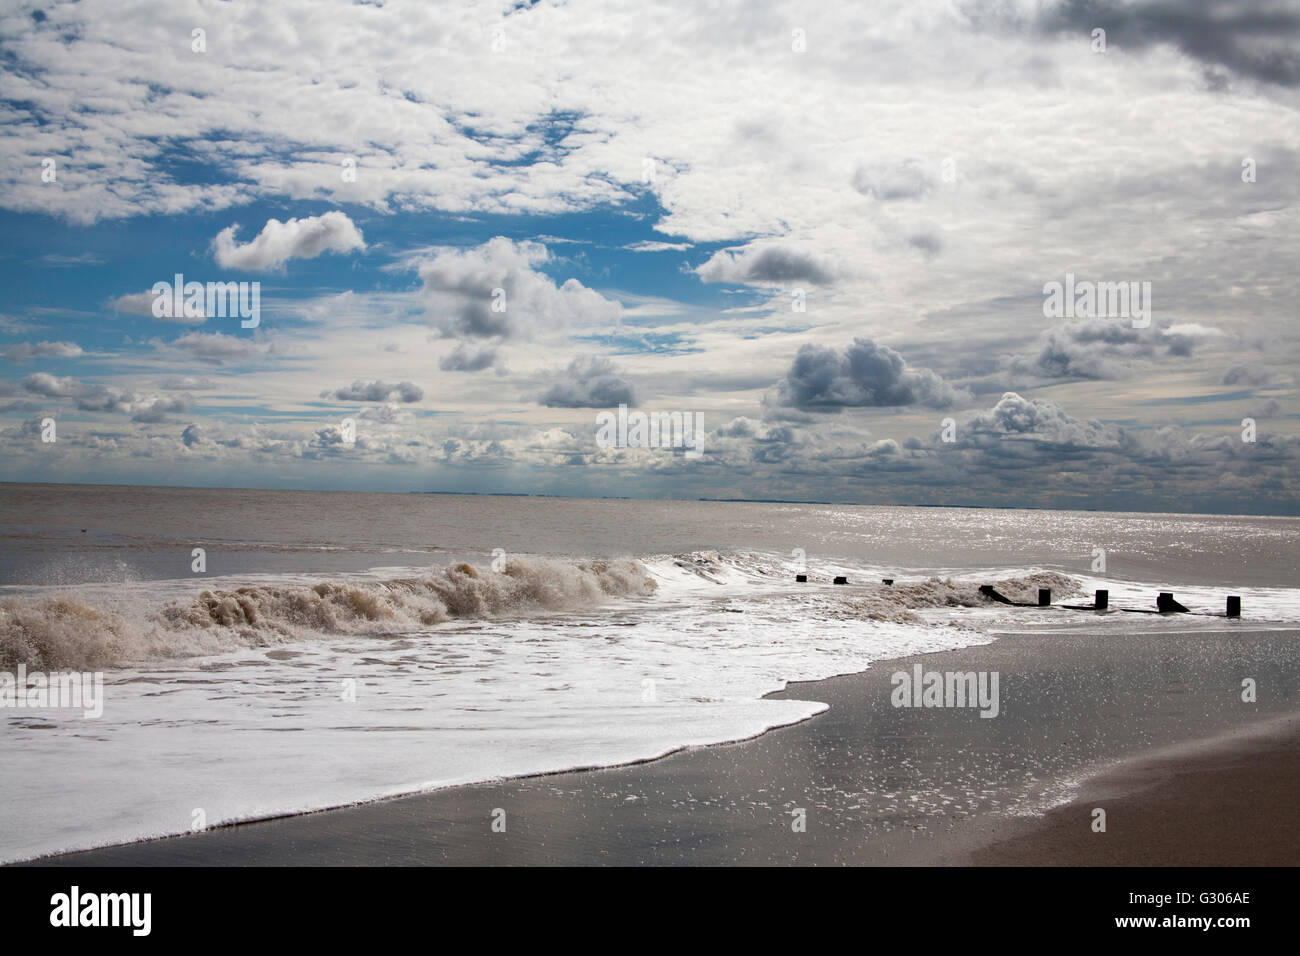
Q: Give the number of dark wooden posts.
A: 8